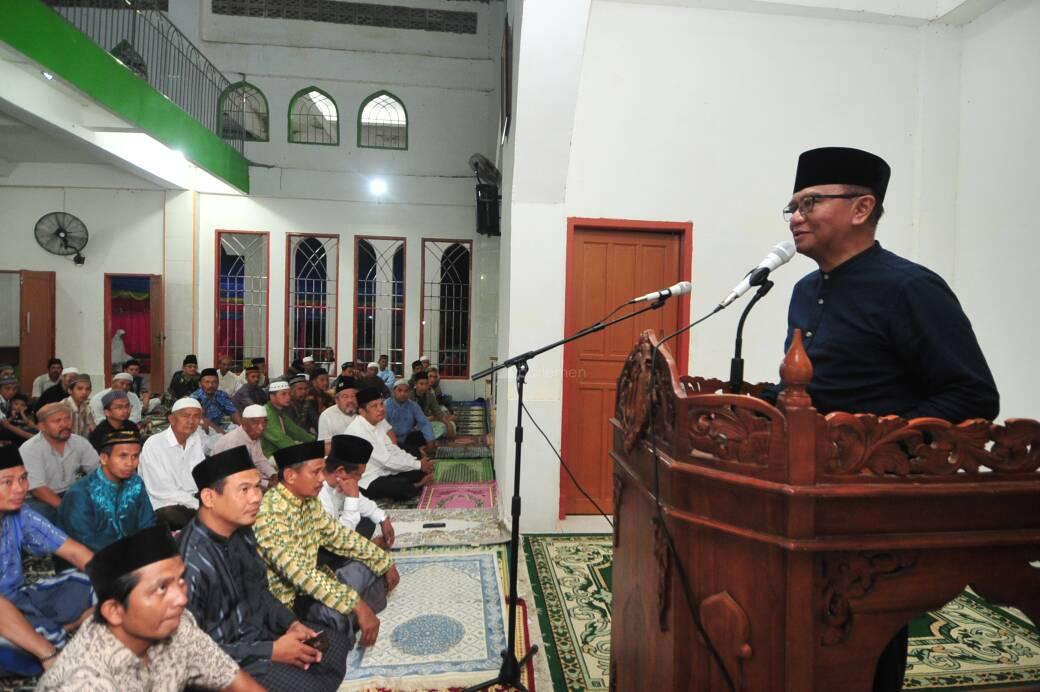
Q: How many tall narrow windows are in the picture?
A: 4